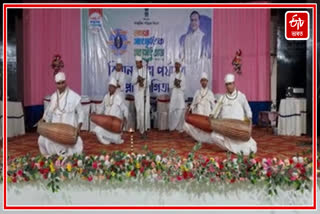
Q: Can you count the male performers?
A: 7